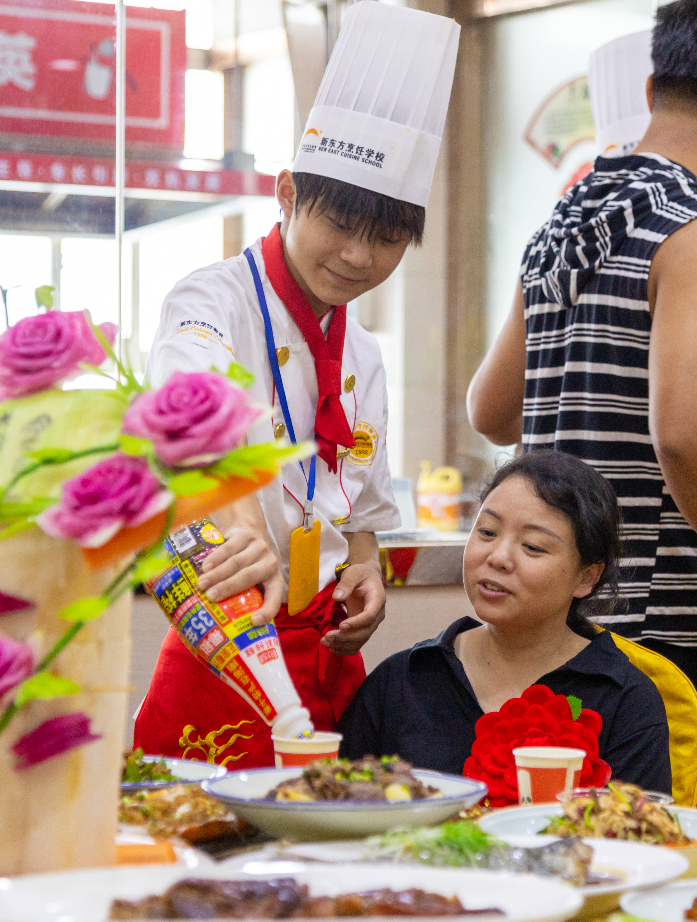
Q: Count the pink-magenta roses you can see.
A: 4